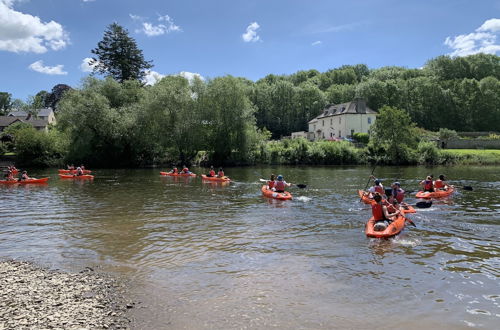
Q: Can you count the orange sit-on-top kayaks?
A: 10